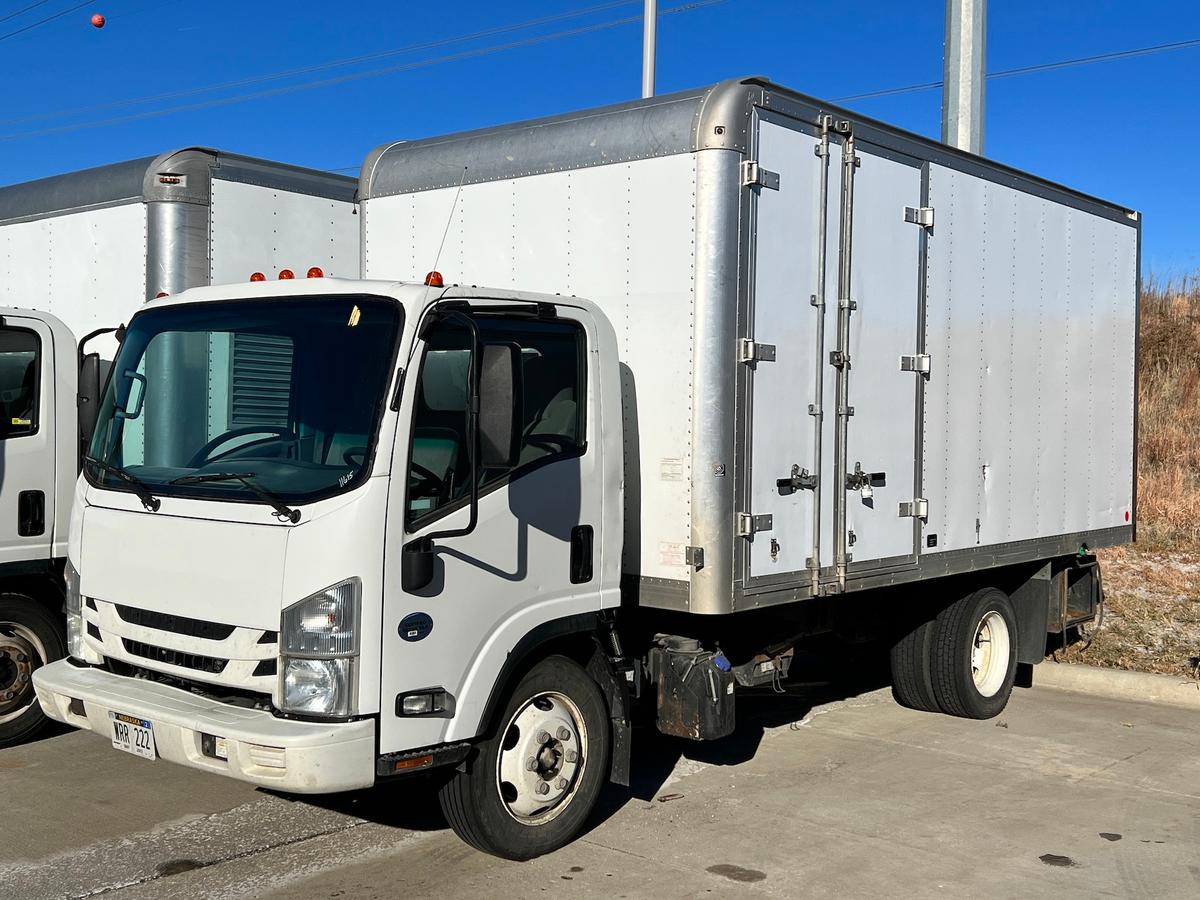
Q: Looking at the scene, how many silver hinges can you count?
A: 6